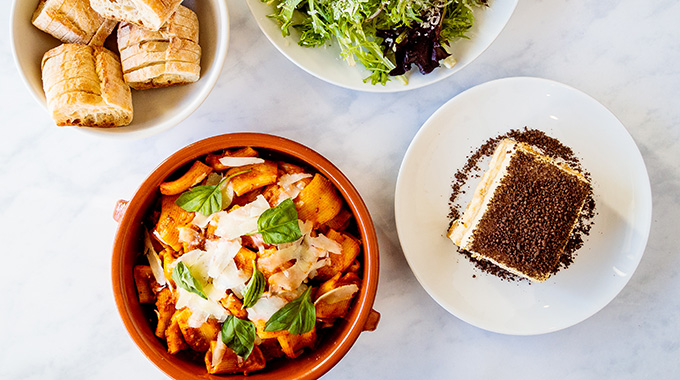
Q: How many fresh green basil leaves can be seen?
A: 6